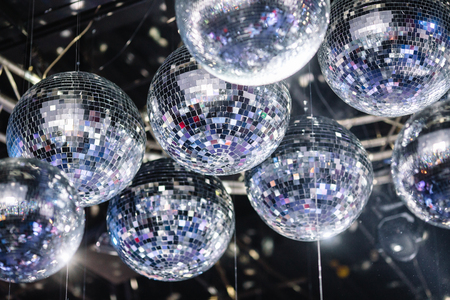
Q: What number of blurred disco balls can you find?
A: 3